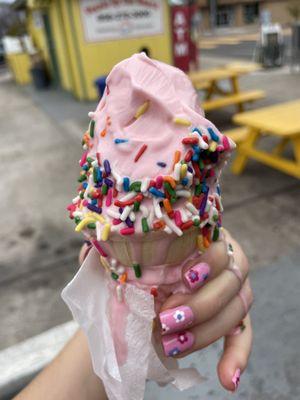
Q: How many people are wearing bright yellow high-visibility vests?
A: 0